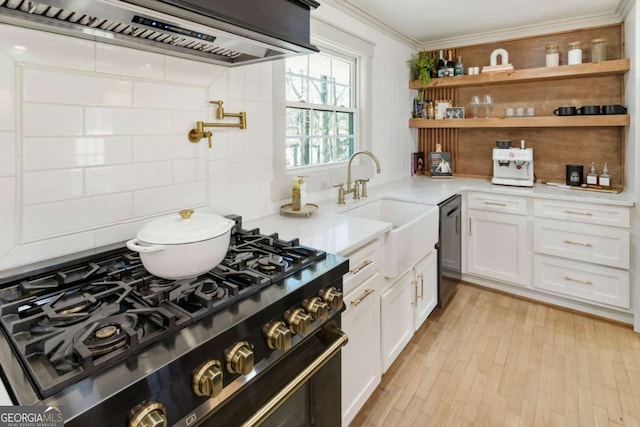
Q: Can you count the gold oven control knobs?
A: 7